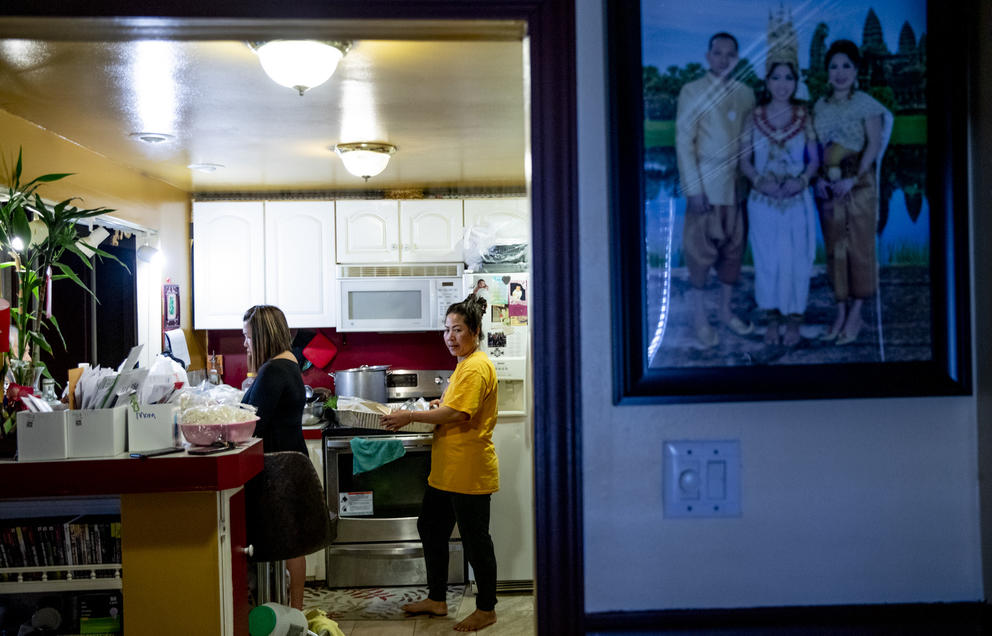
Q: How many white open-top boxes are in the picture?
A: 3